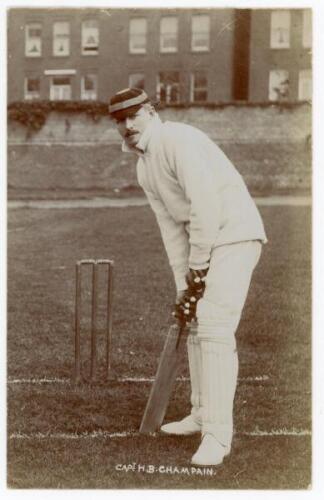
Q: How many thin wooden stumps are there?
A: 3